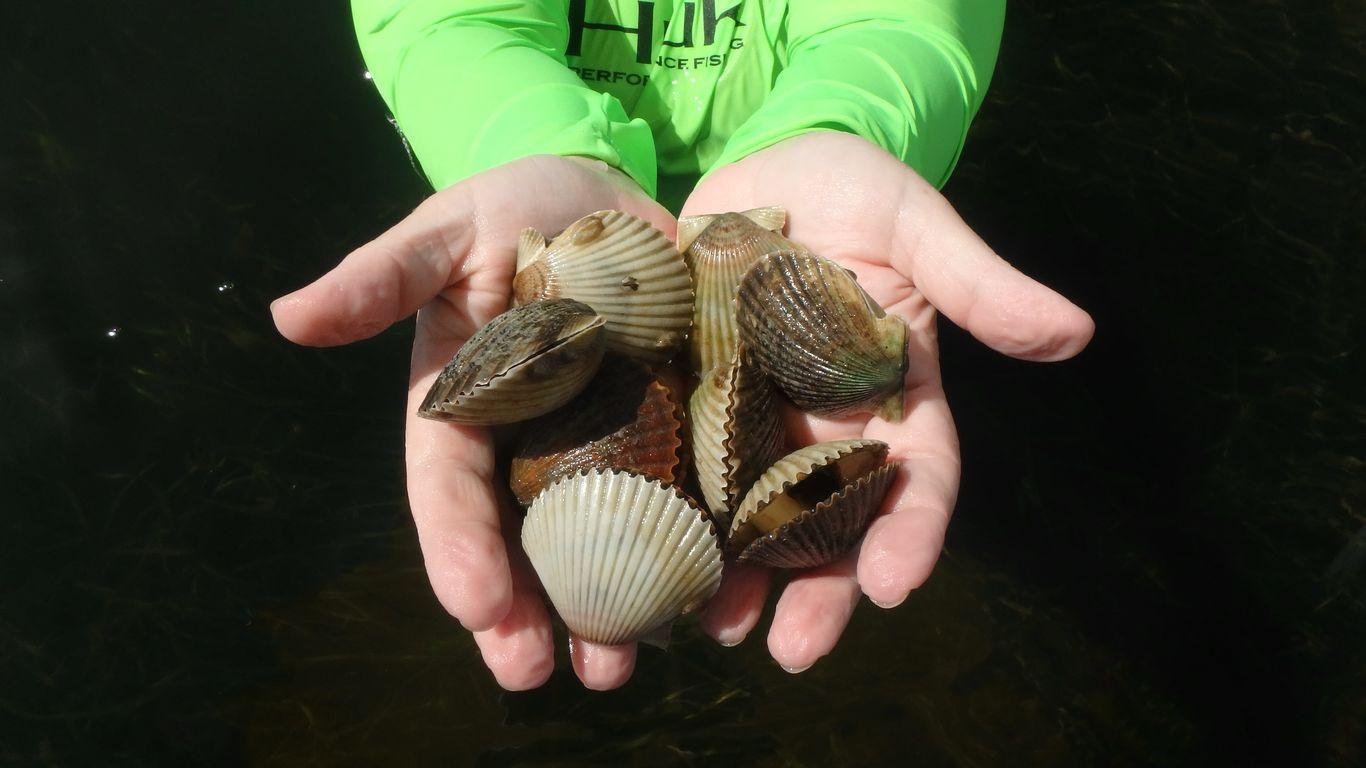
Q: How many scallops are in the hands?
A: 8